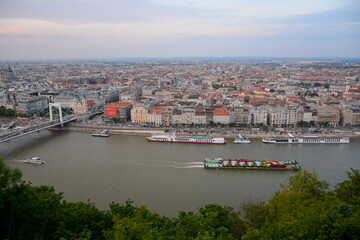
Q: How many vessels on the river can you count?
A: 6